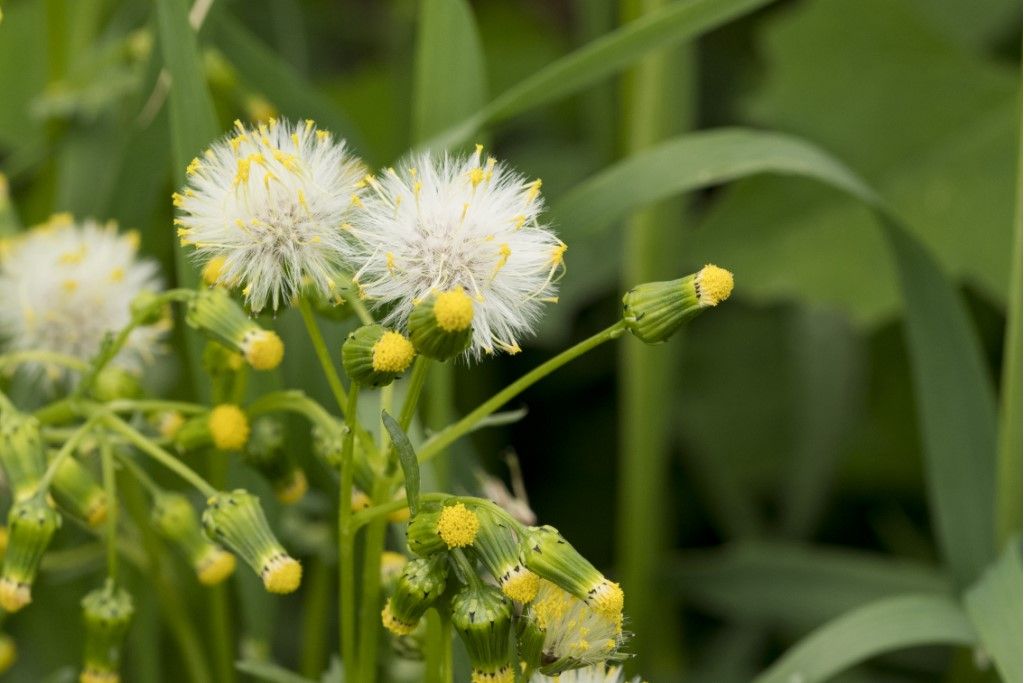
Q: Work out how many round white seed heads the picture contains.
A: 3